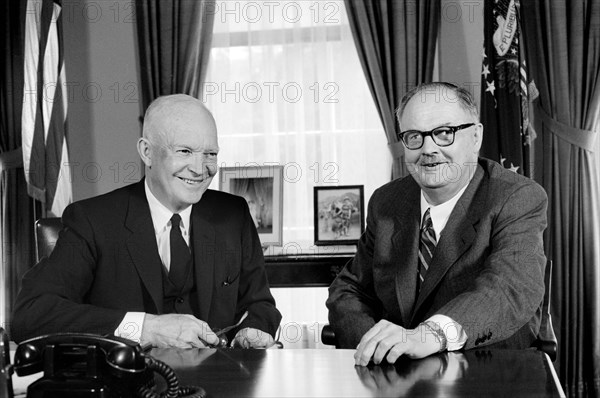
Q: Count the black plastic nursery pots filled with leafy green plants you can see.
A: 0